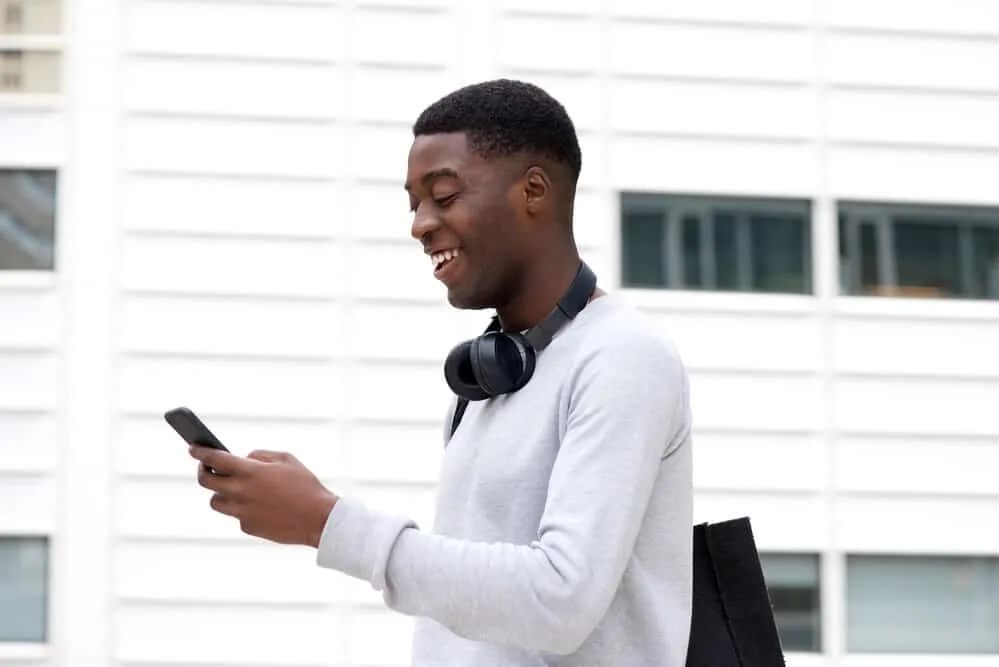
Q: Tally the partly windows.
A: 6